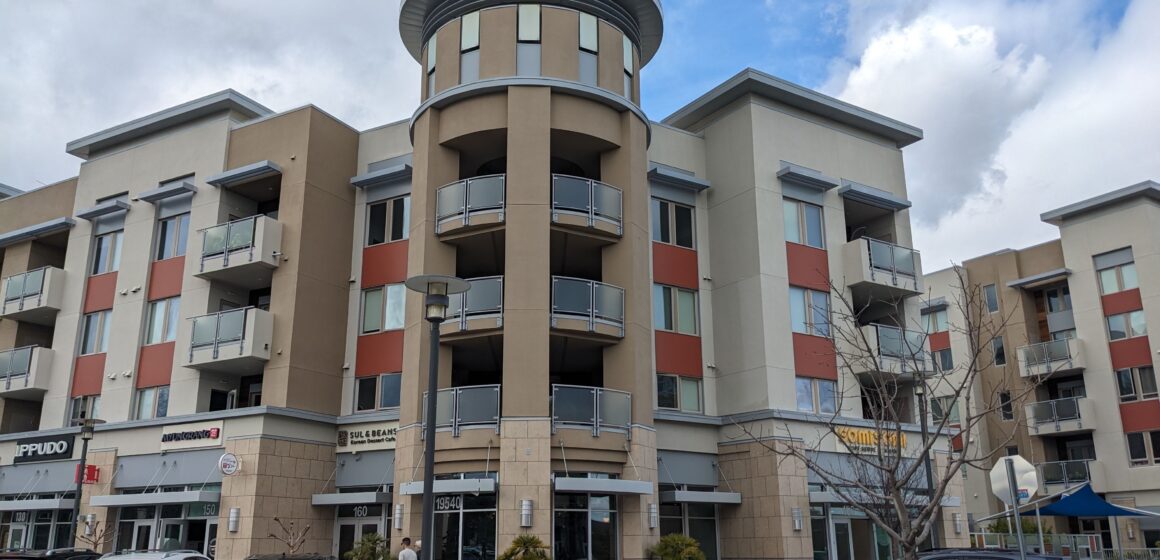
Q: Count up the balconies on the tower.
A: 6